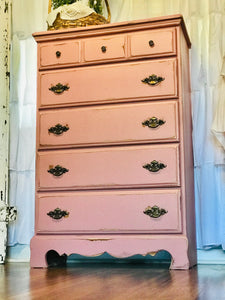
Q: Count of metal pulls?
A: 11